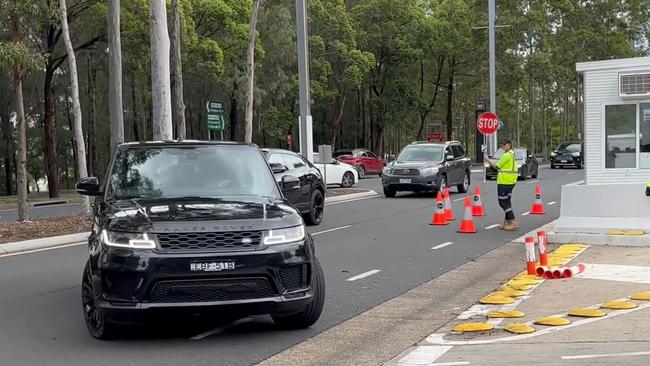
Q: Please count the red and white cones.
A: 5